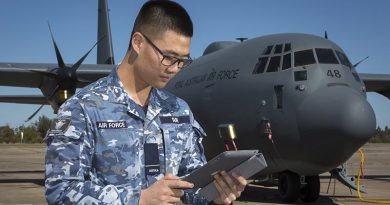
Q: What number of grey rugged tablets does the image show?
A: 1